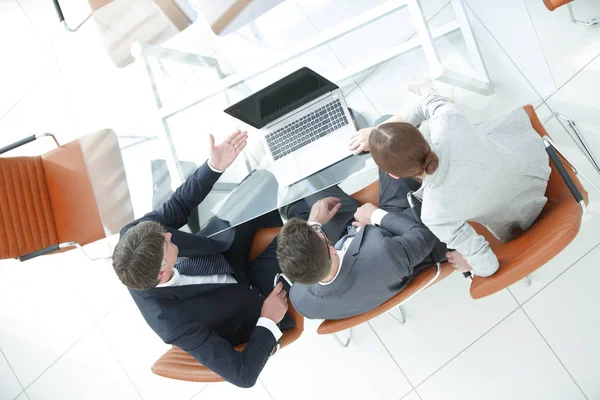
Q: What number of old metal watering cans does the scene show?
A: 0